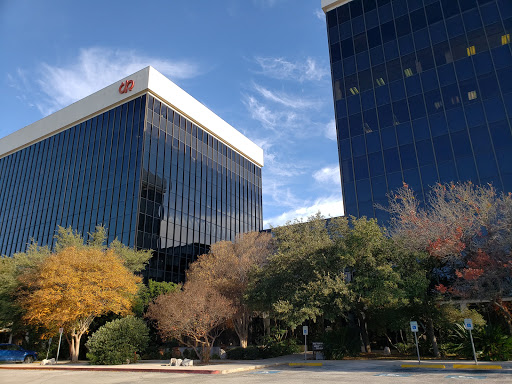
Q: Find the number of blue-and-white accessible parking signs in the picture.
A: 3